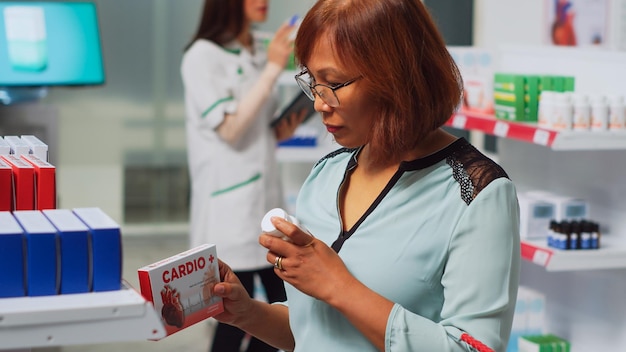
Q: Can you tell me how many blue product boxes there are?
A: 4